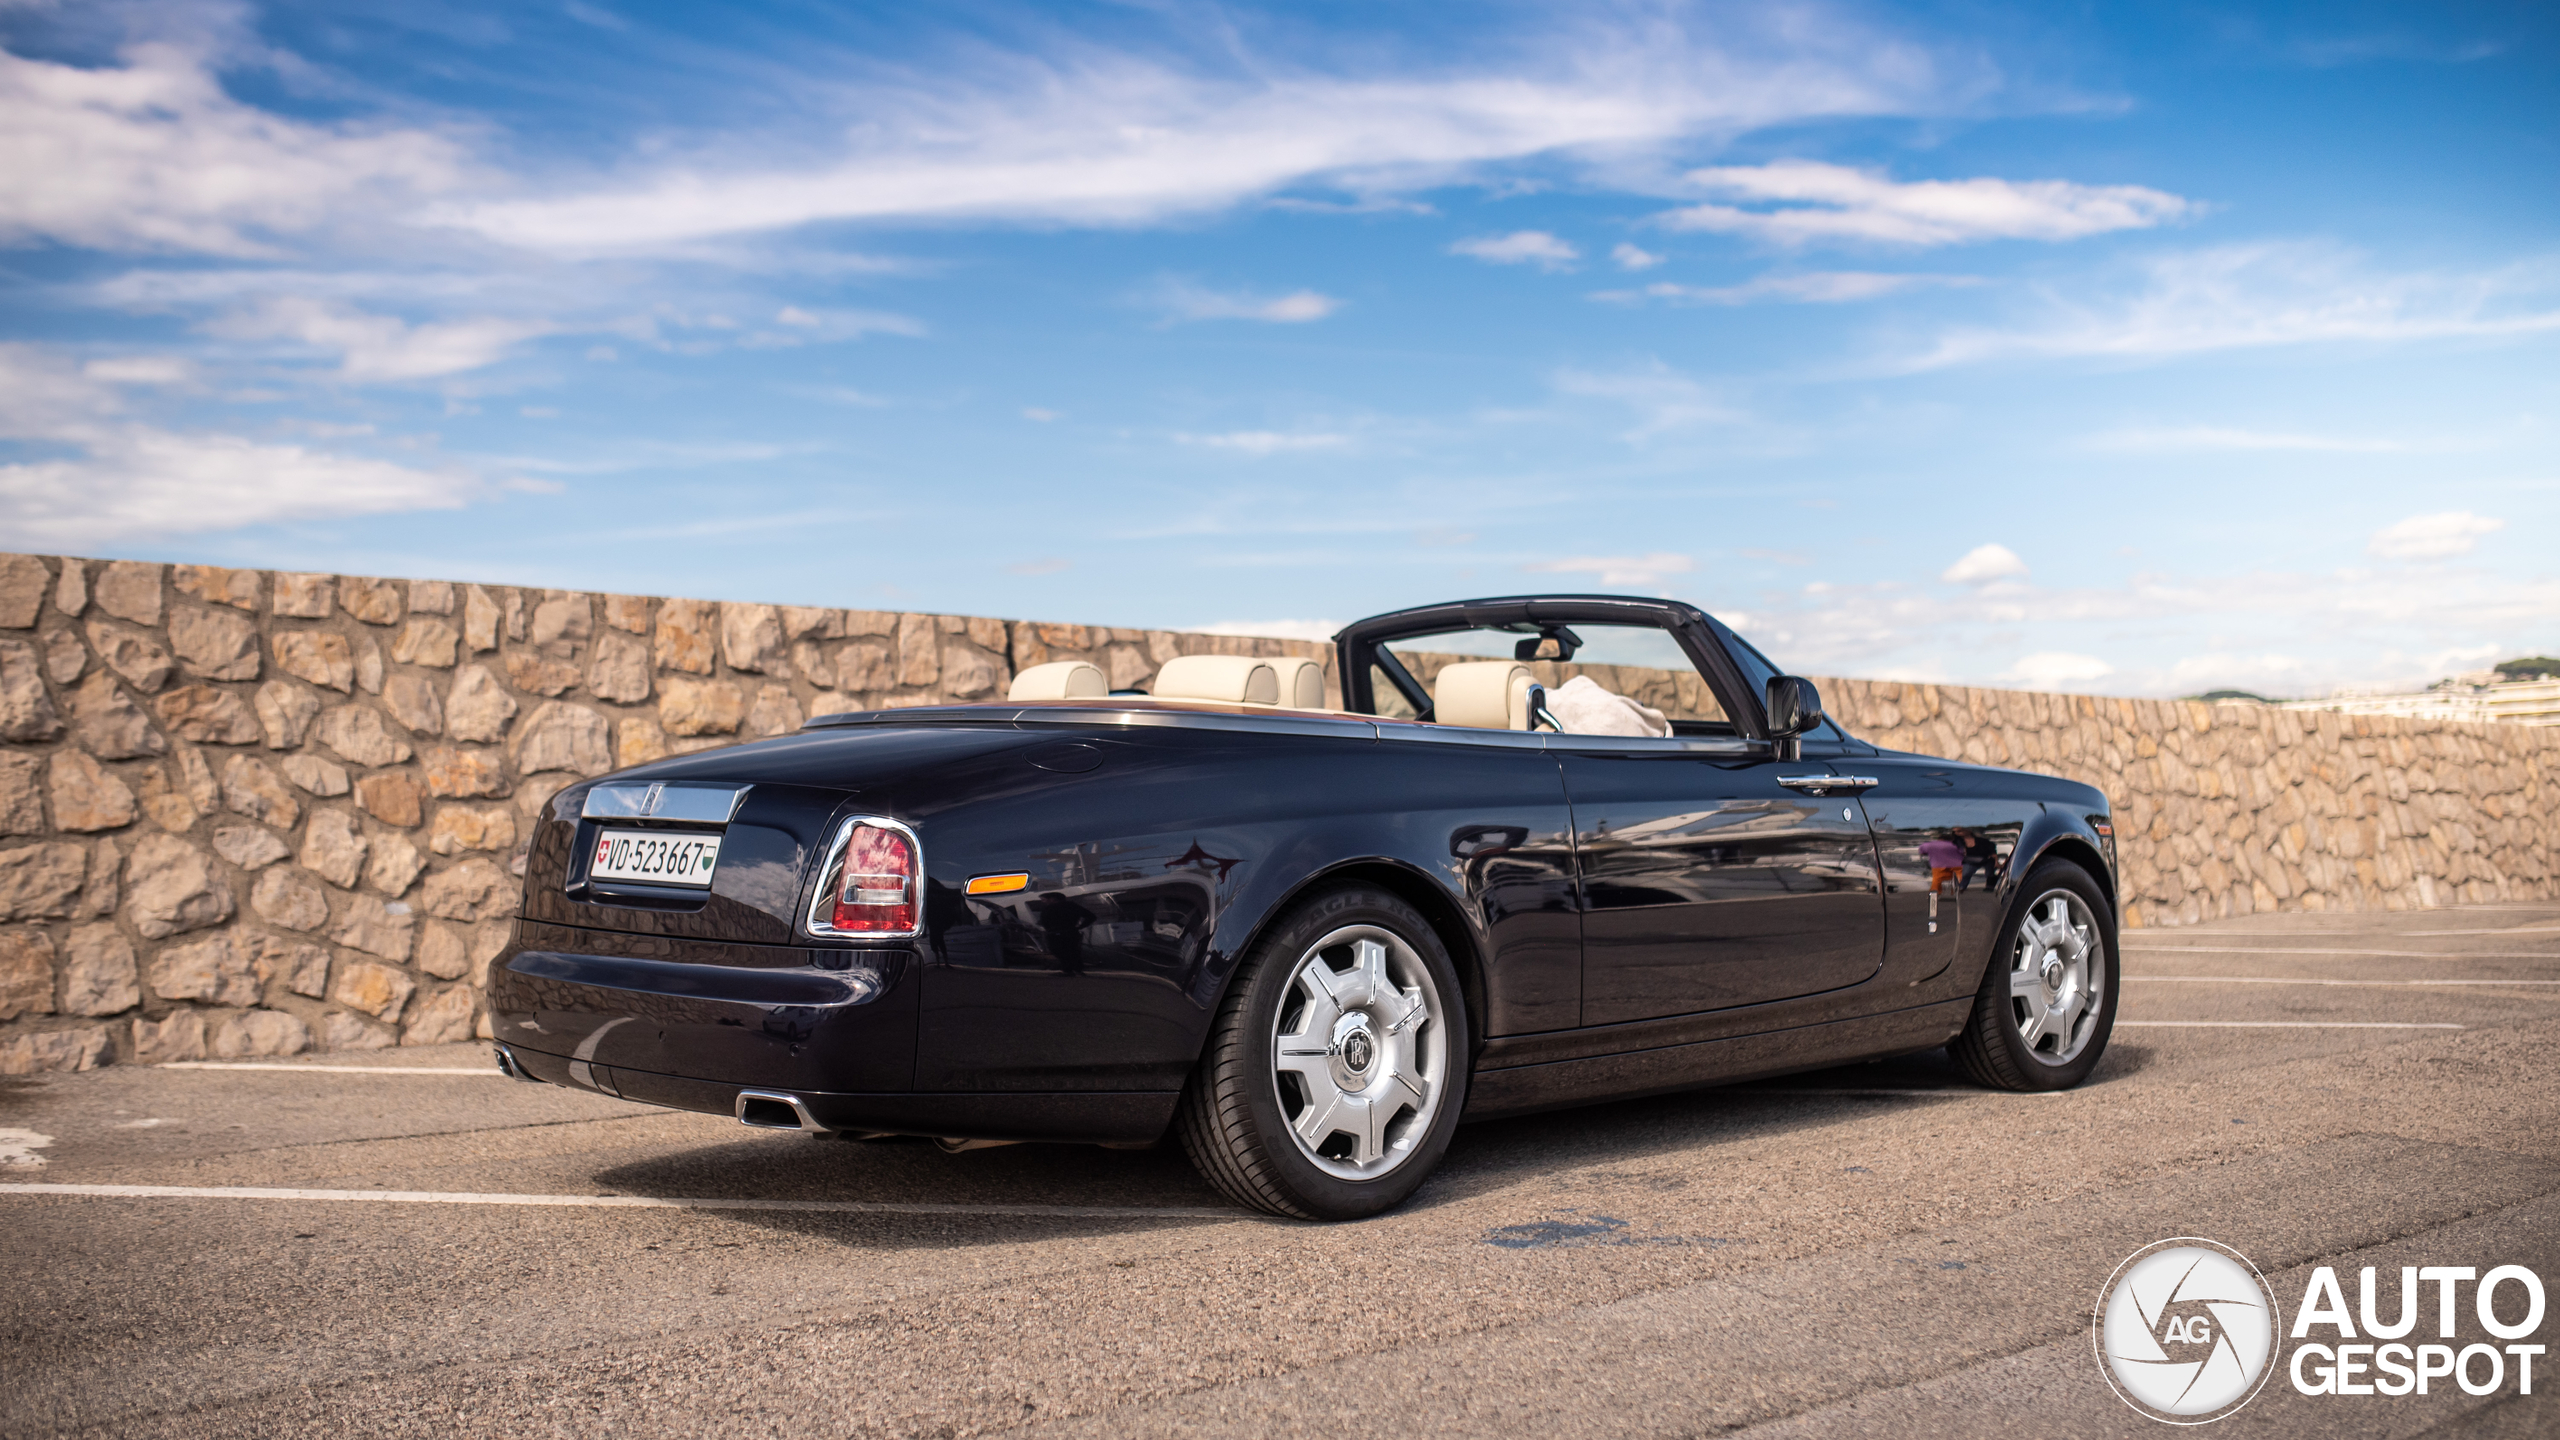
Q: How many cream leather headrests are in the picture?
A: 4